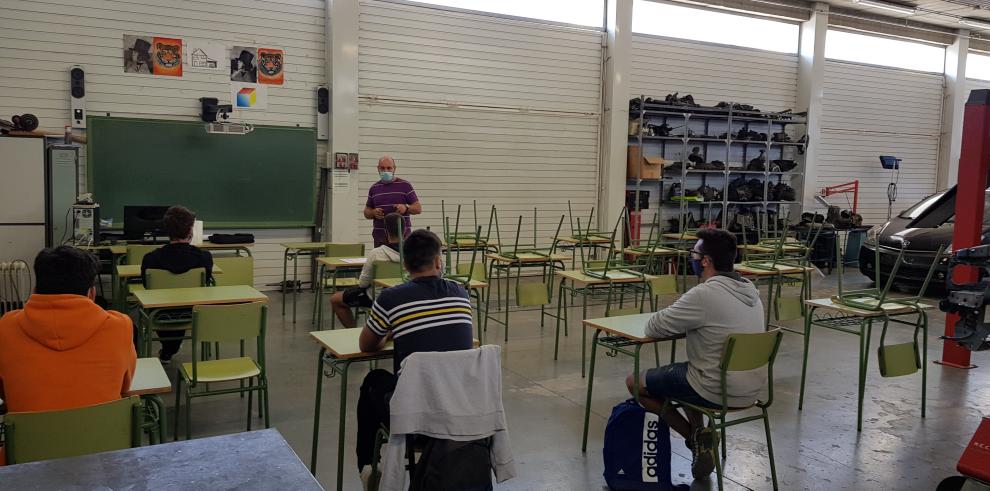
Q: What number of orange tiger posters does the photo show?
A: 2